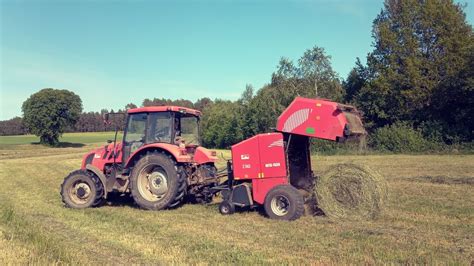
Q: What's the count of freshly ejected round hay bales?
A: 1